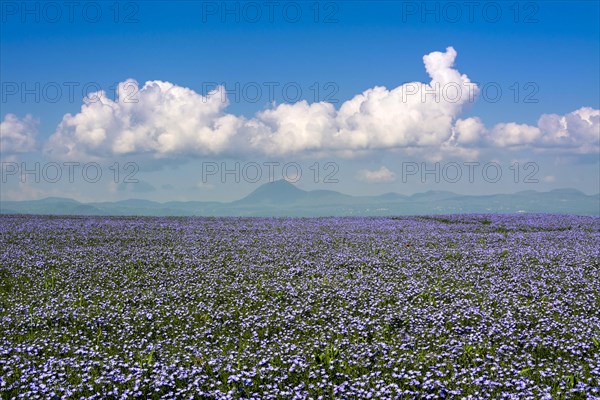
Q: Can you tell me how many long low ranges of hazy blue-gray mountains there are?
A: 1